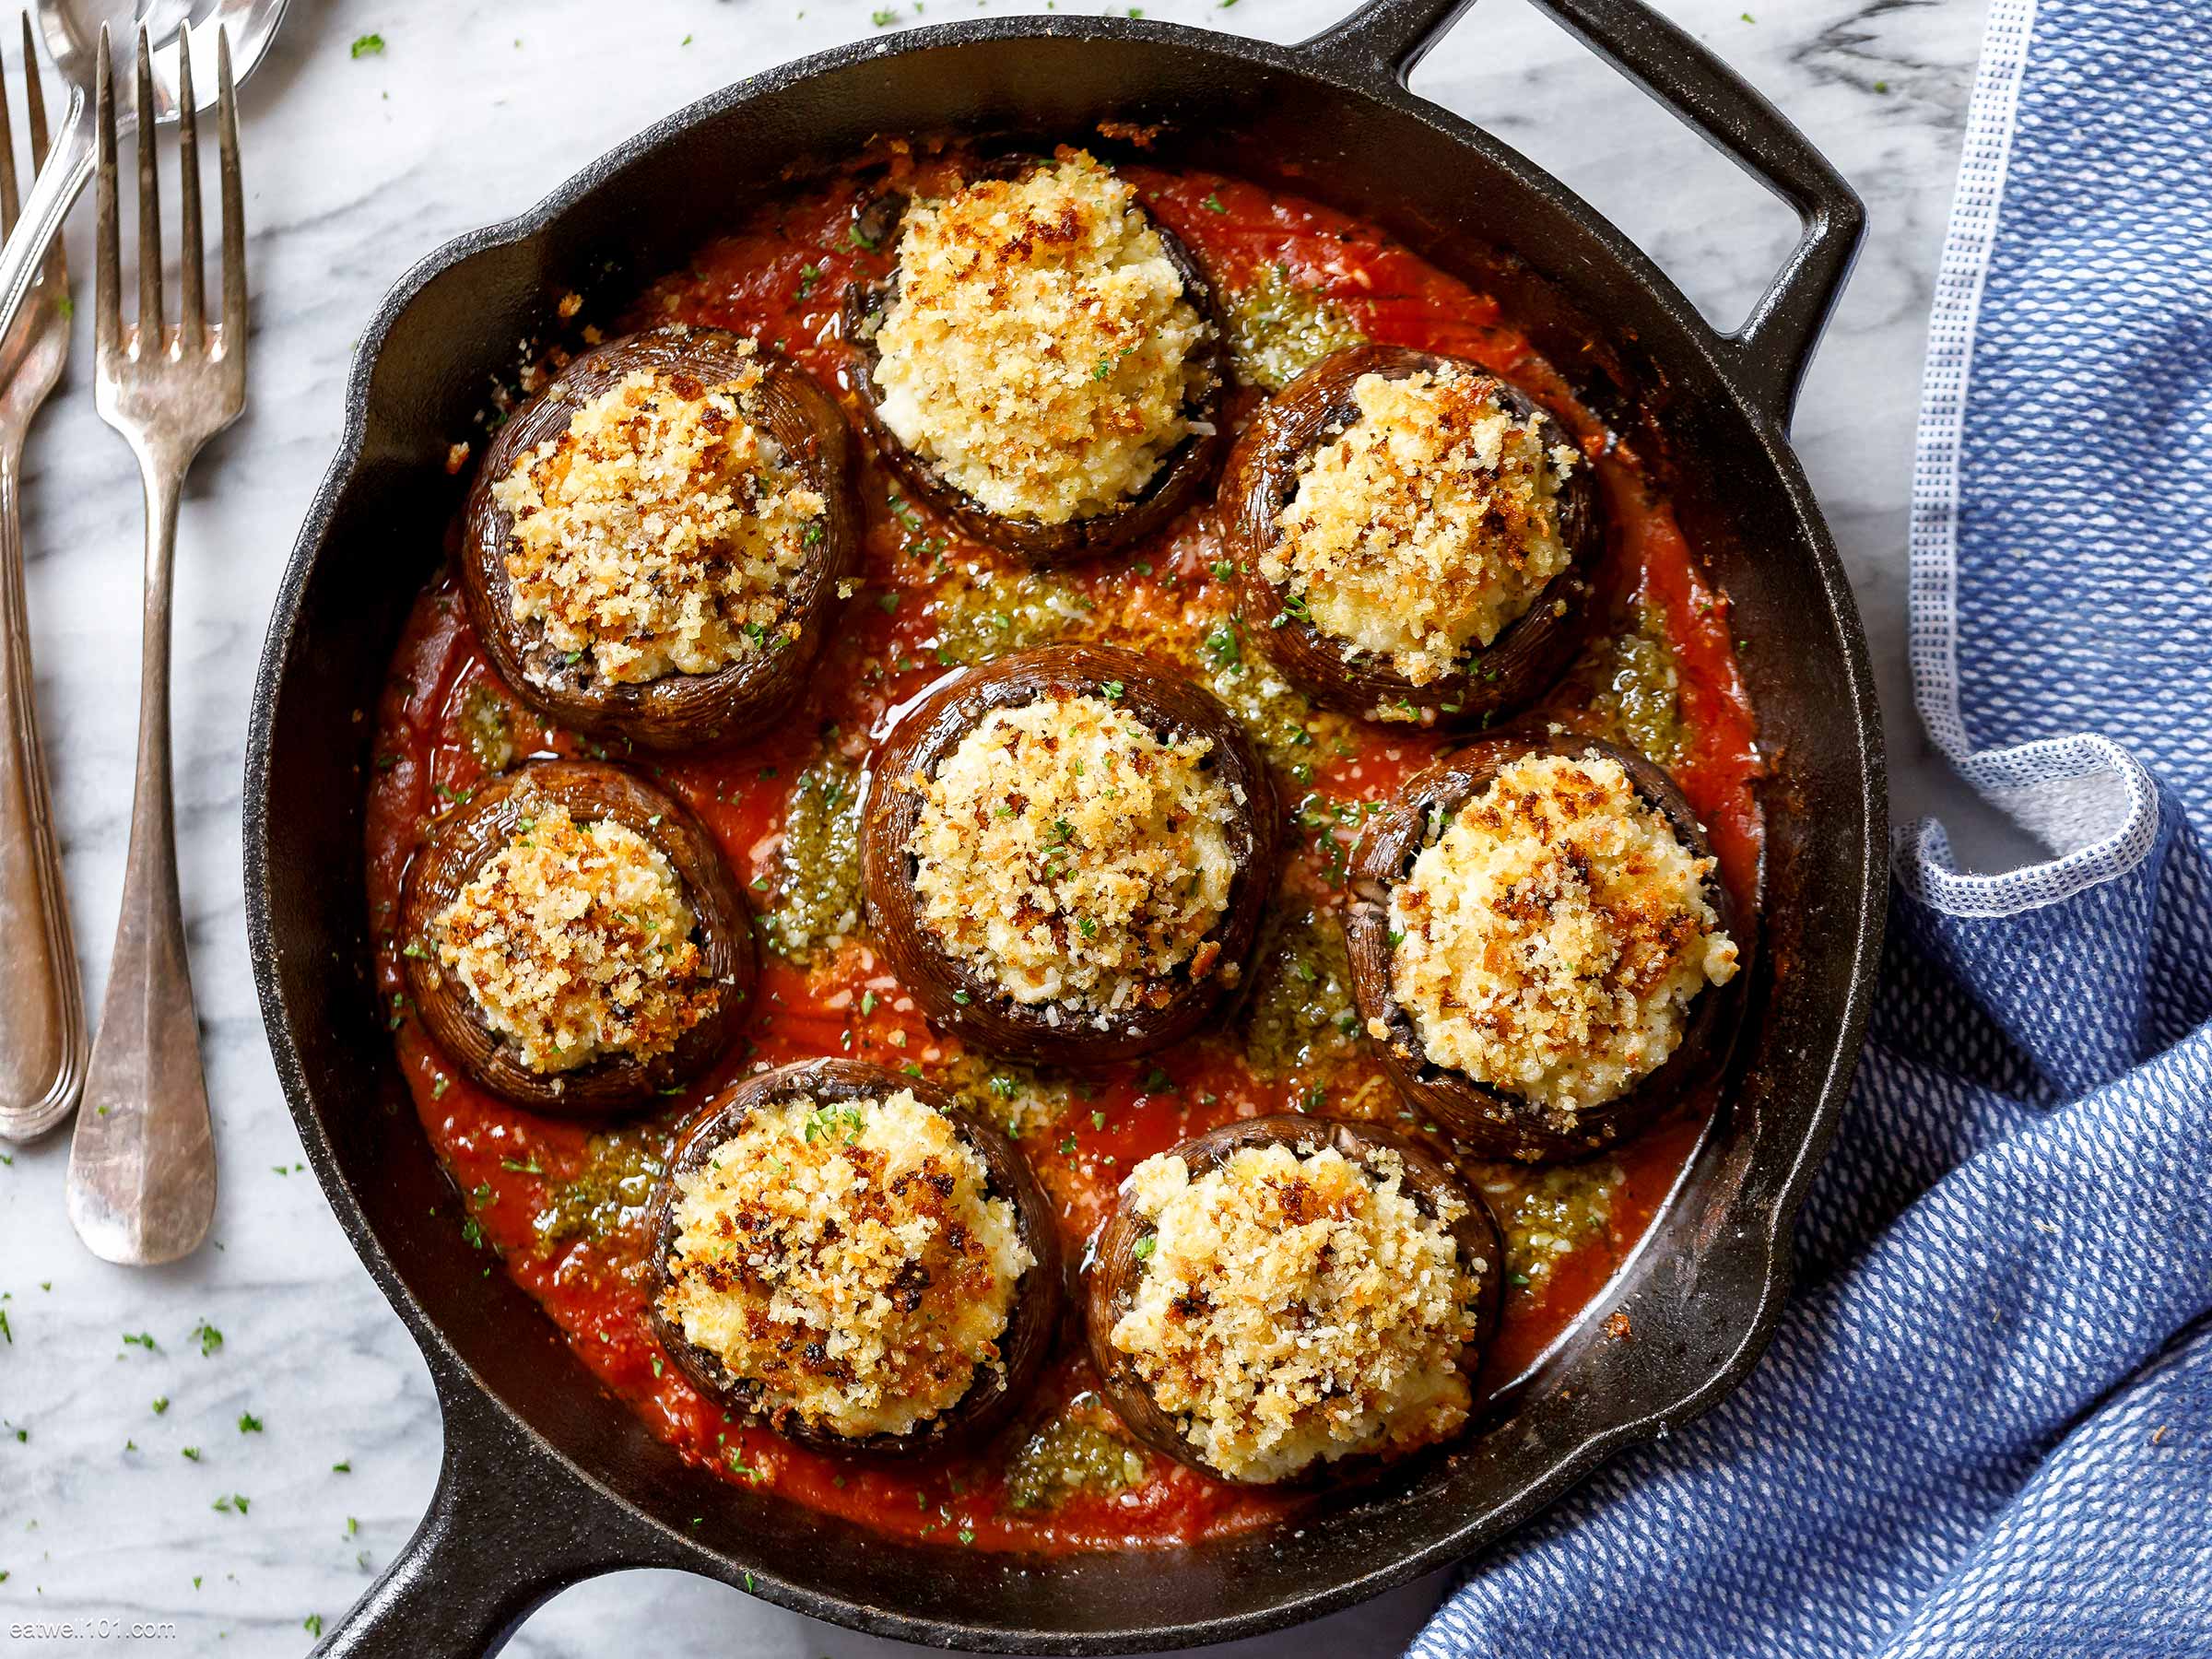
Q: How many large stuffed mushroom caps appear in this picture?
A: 8